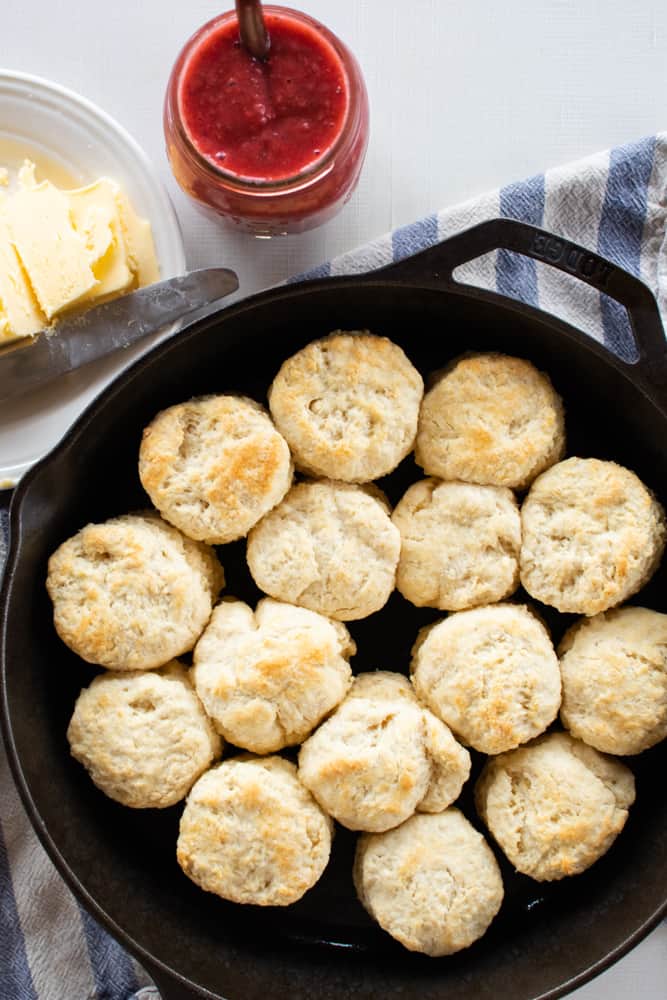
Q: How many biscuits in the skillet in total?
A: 15